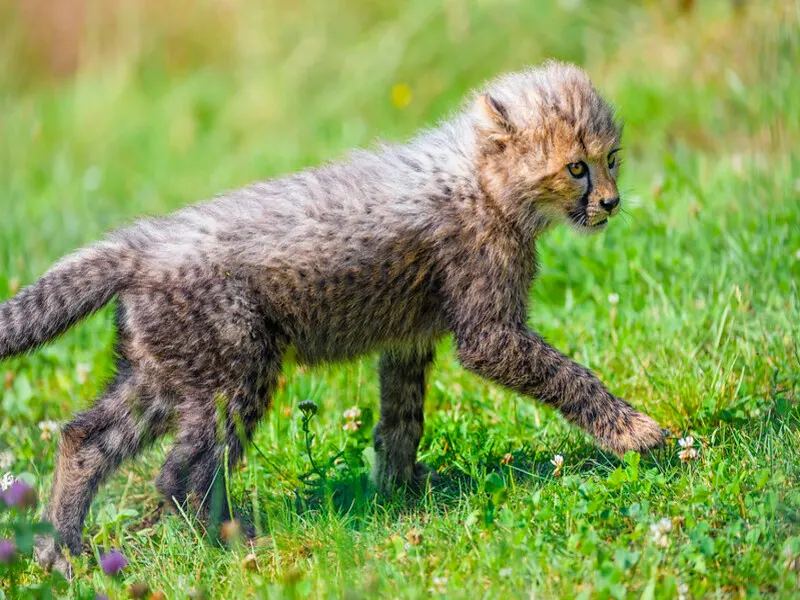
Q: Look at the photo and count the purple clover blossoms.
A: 3